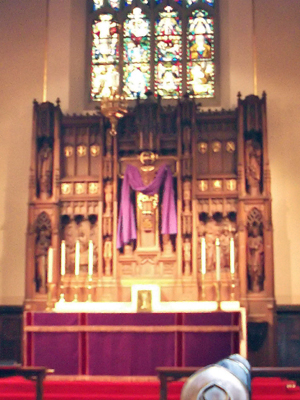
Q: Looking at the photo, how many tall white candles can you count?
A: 7